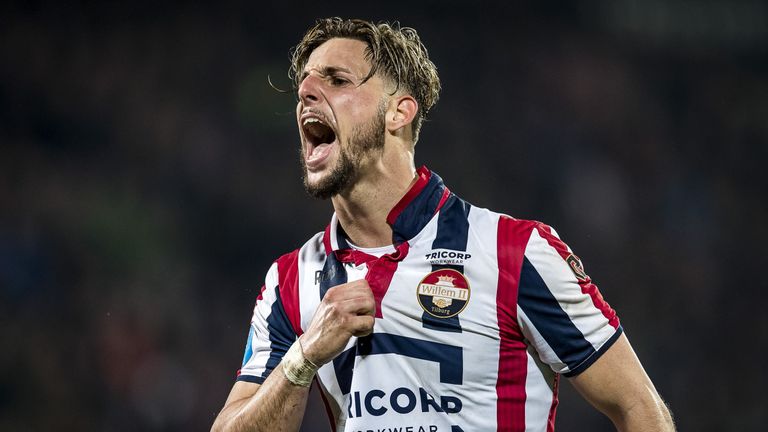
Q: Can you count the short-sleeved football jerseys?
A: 1